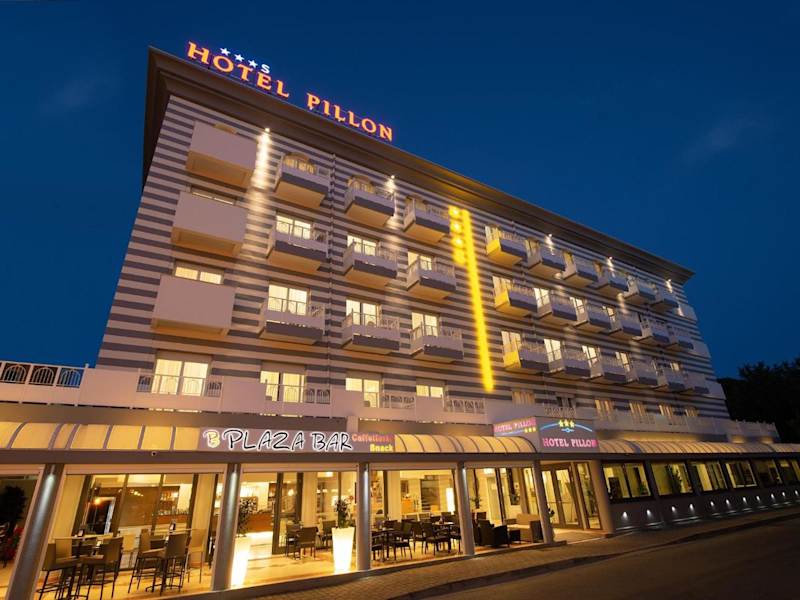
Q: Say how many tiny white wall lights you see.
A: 11